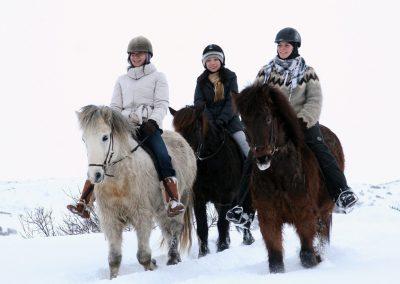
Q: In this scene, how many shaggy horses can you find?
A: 3